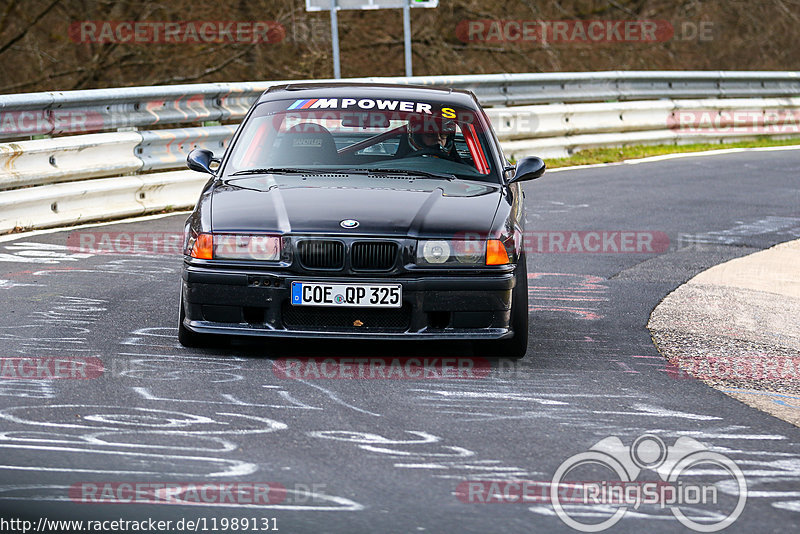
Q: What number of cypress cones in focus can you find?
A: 0